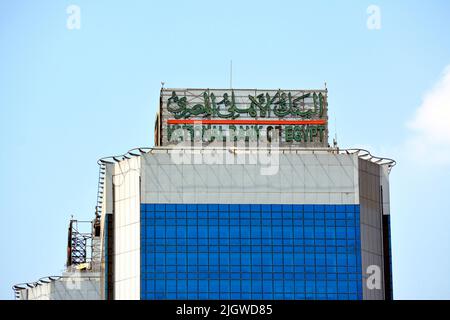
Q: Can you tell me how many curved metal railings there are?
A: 3